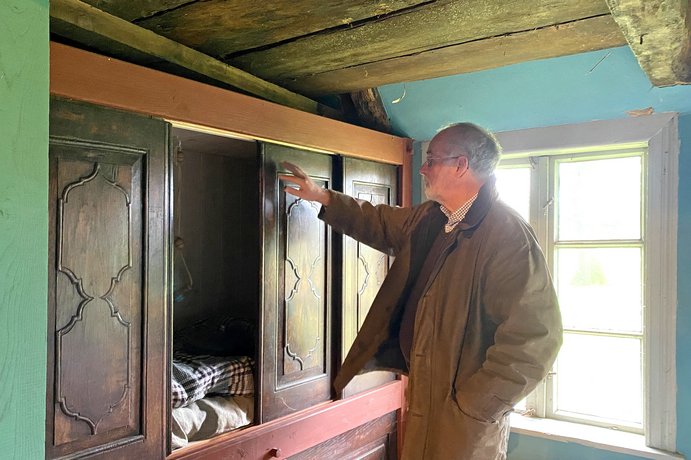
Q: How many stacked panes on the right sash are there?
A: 3